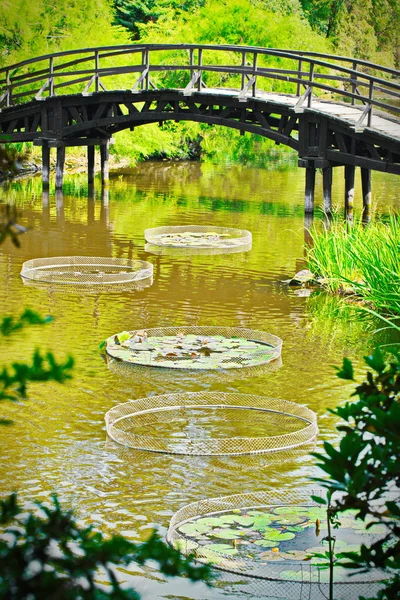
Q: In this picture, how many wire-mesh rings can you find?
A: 5